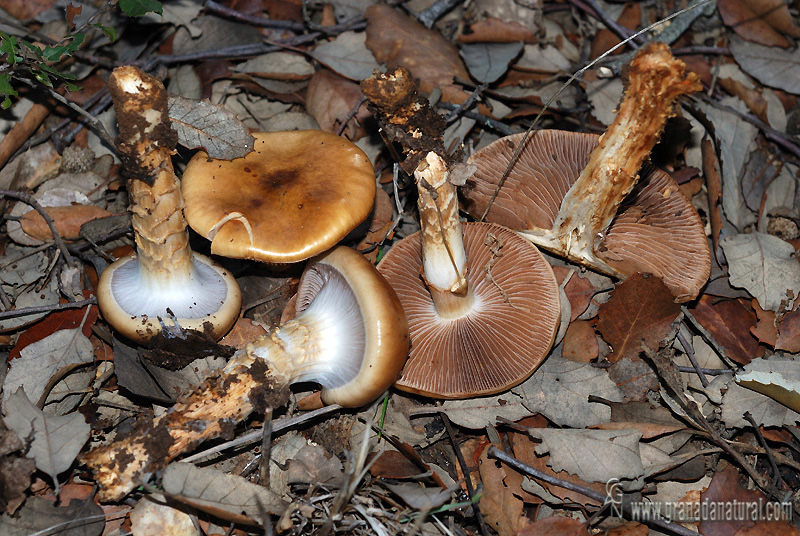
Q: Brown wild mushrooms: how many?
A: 5